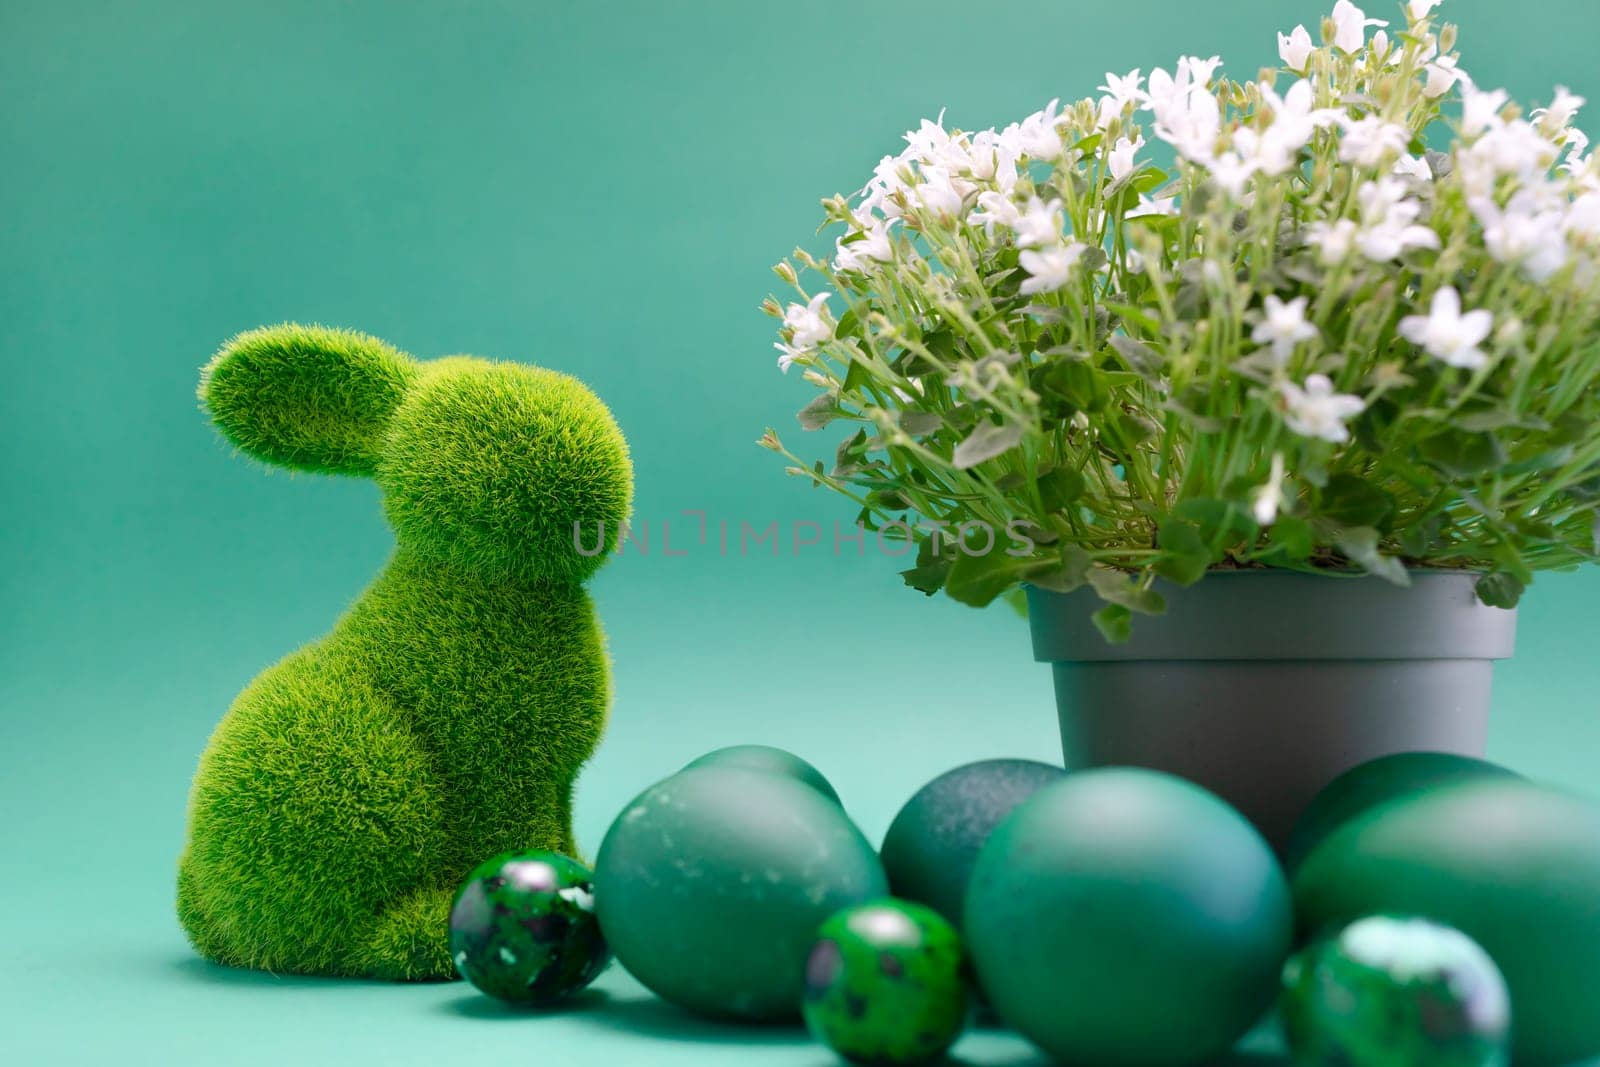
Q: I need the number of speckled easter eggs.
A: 3